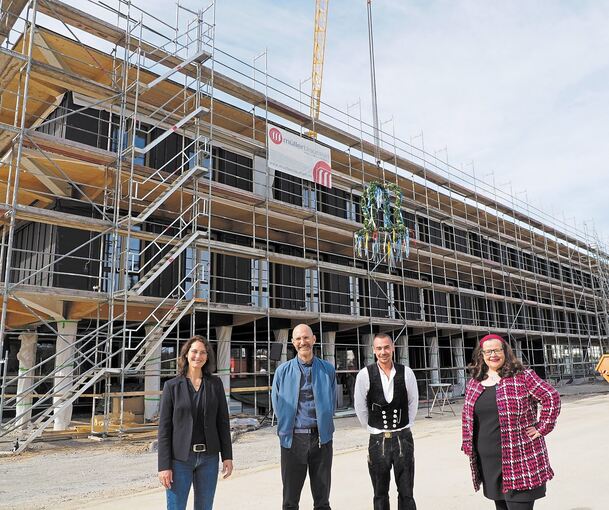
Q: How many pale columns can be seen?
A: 11